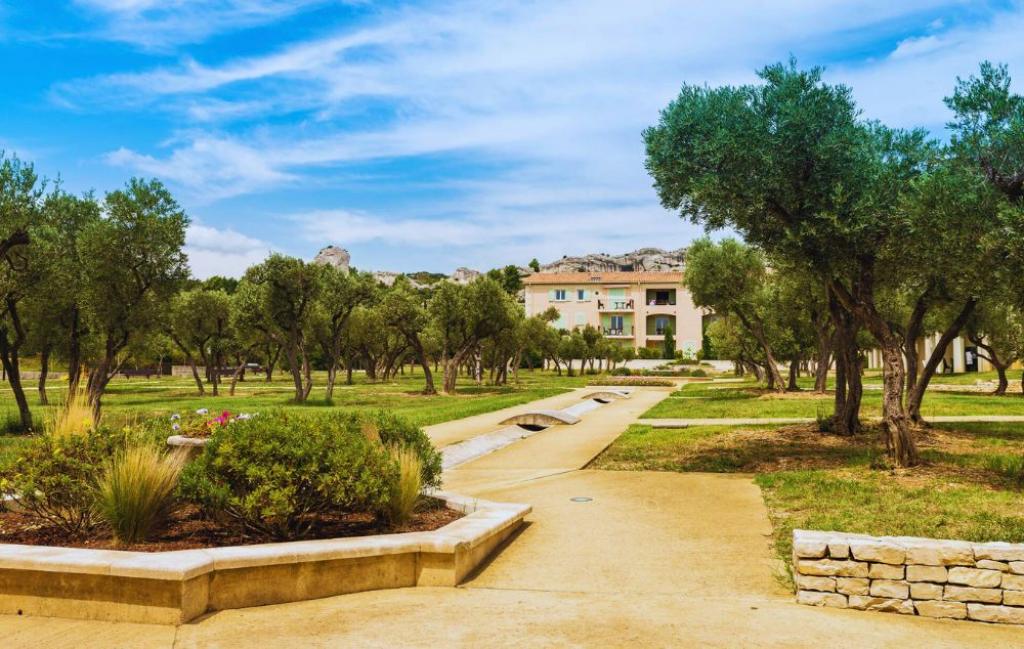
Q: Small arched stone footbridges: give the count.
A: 2